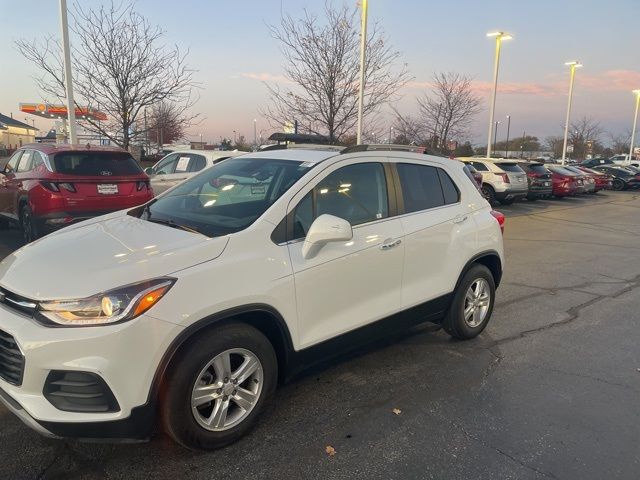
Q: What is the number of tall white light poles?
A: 5